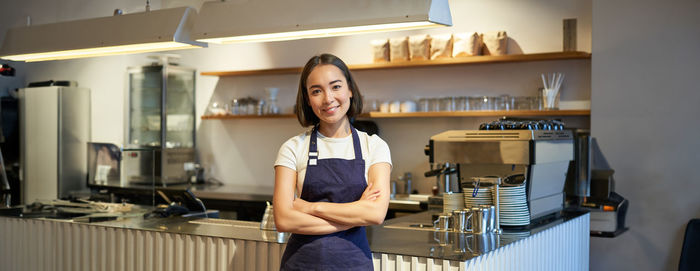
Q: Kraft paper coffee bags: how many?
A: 6